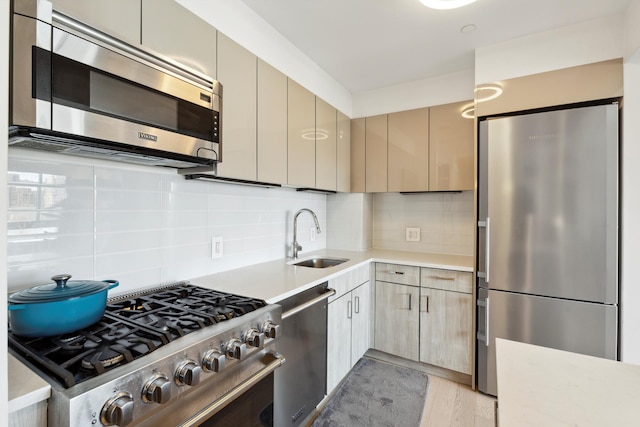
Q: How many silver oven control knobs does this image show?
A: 7